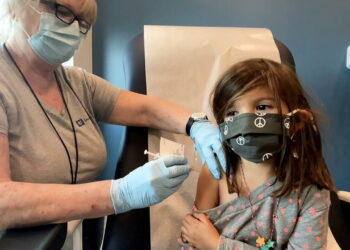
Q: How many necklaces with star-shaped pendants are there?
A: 1